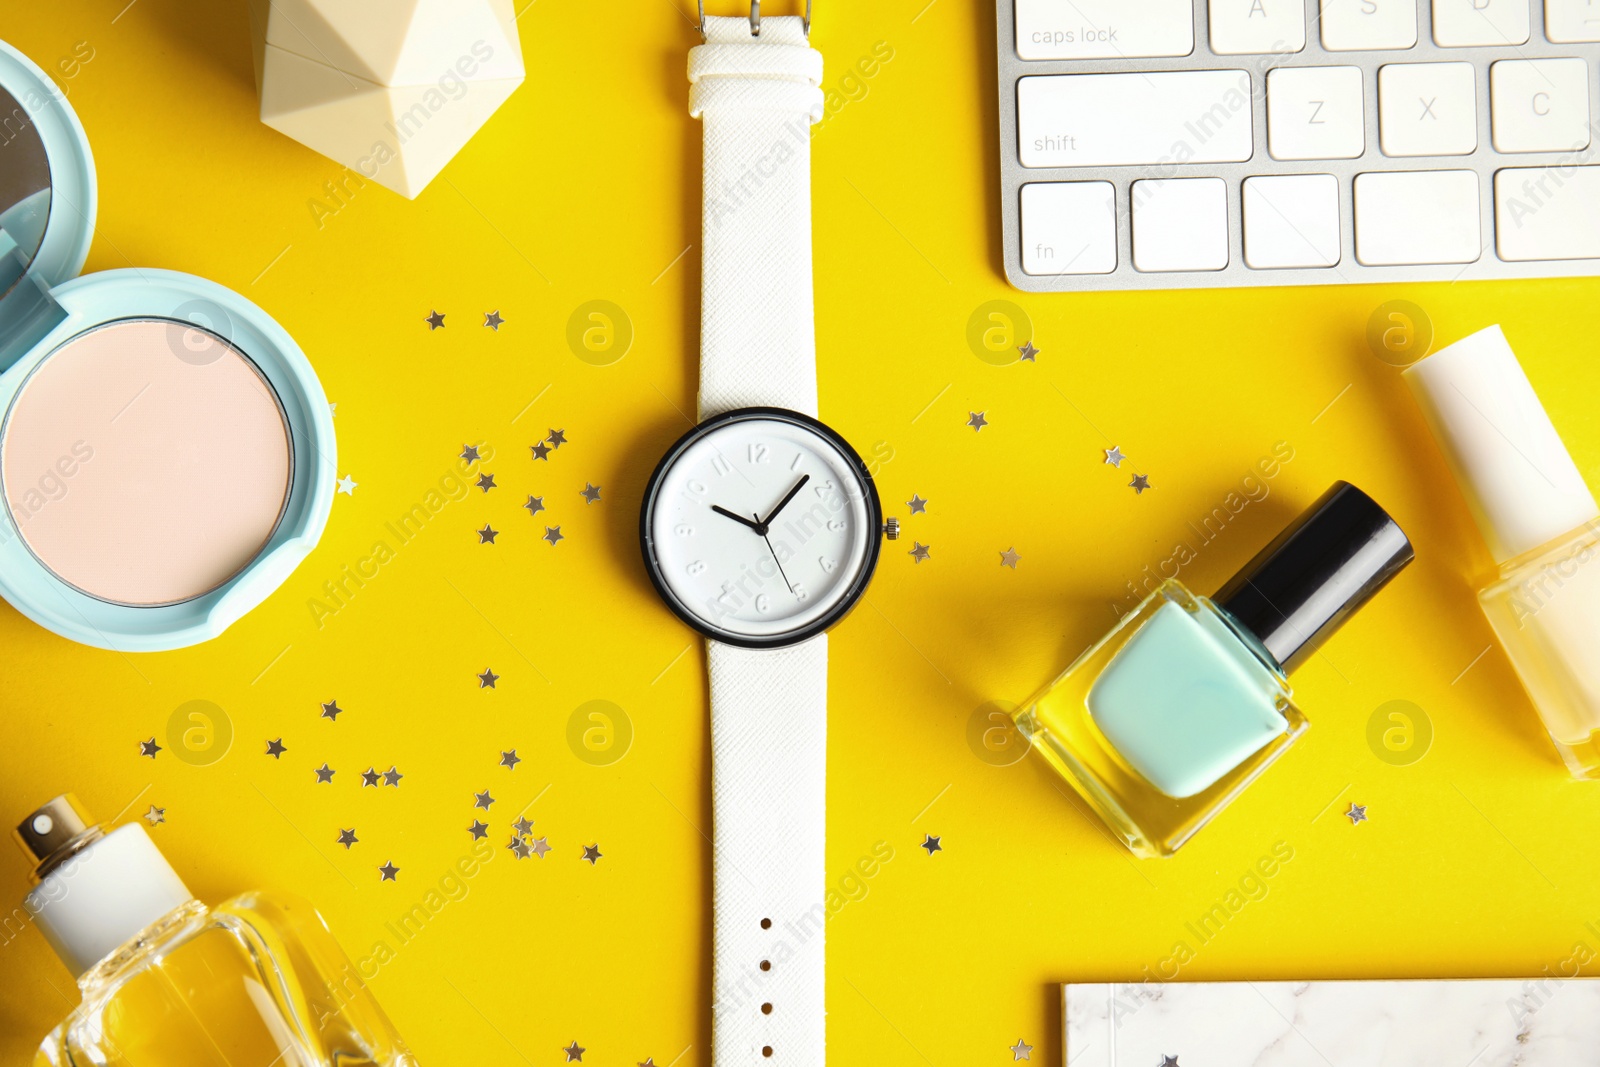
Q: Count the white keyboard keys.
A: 14